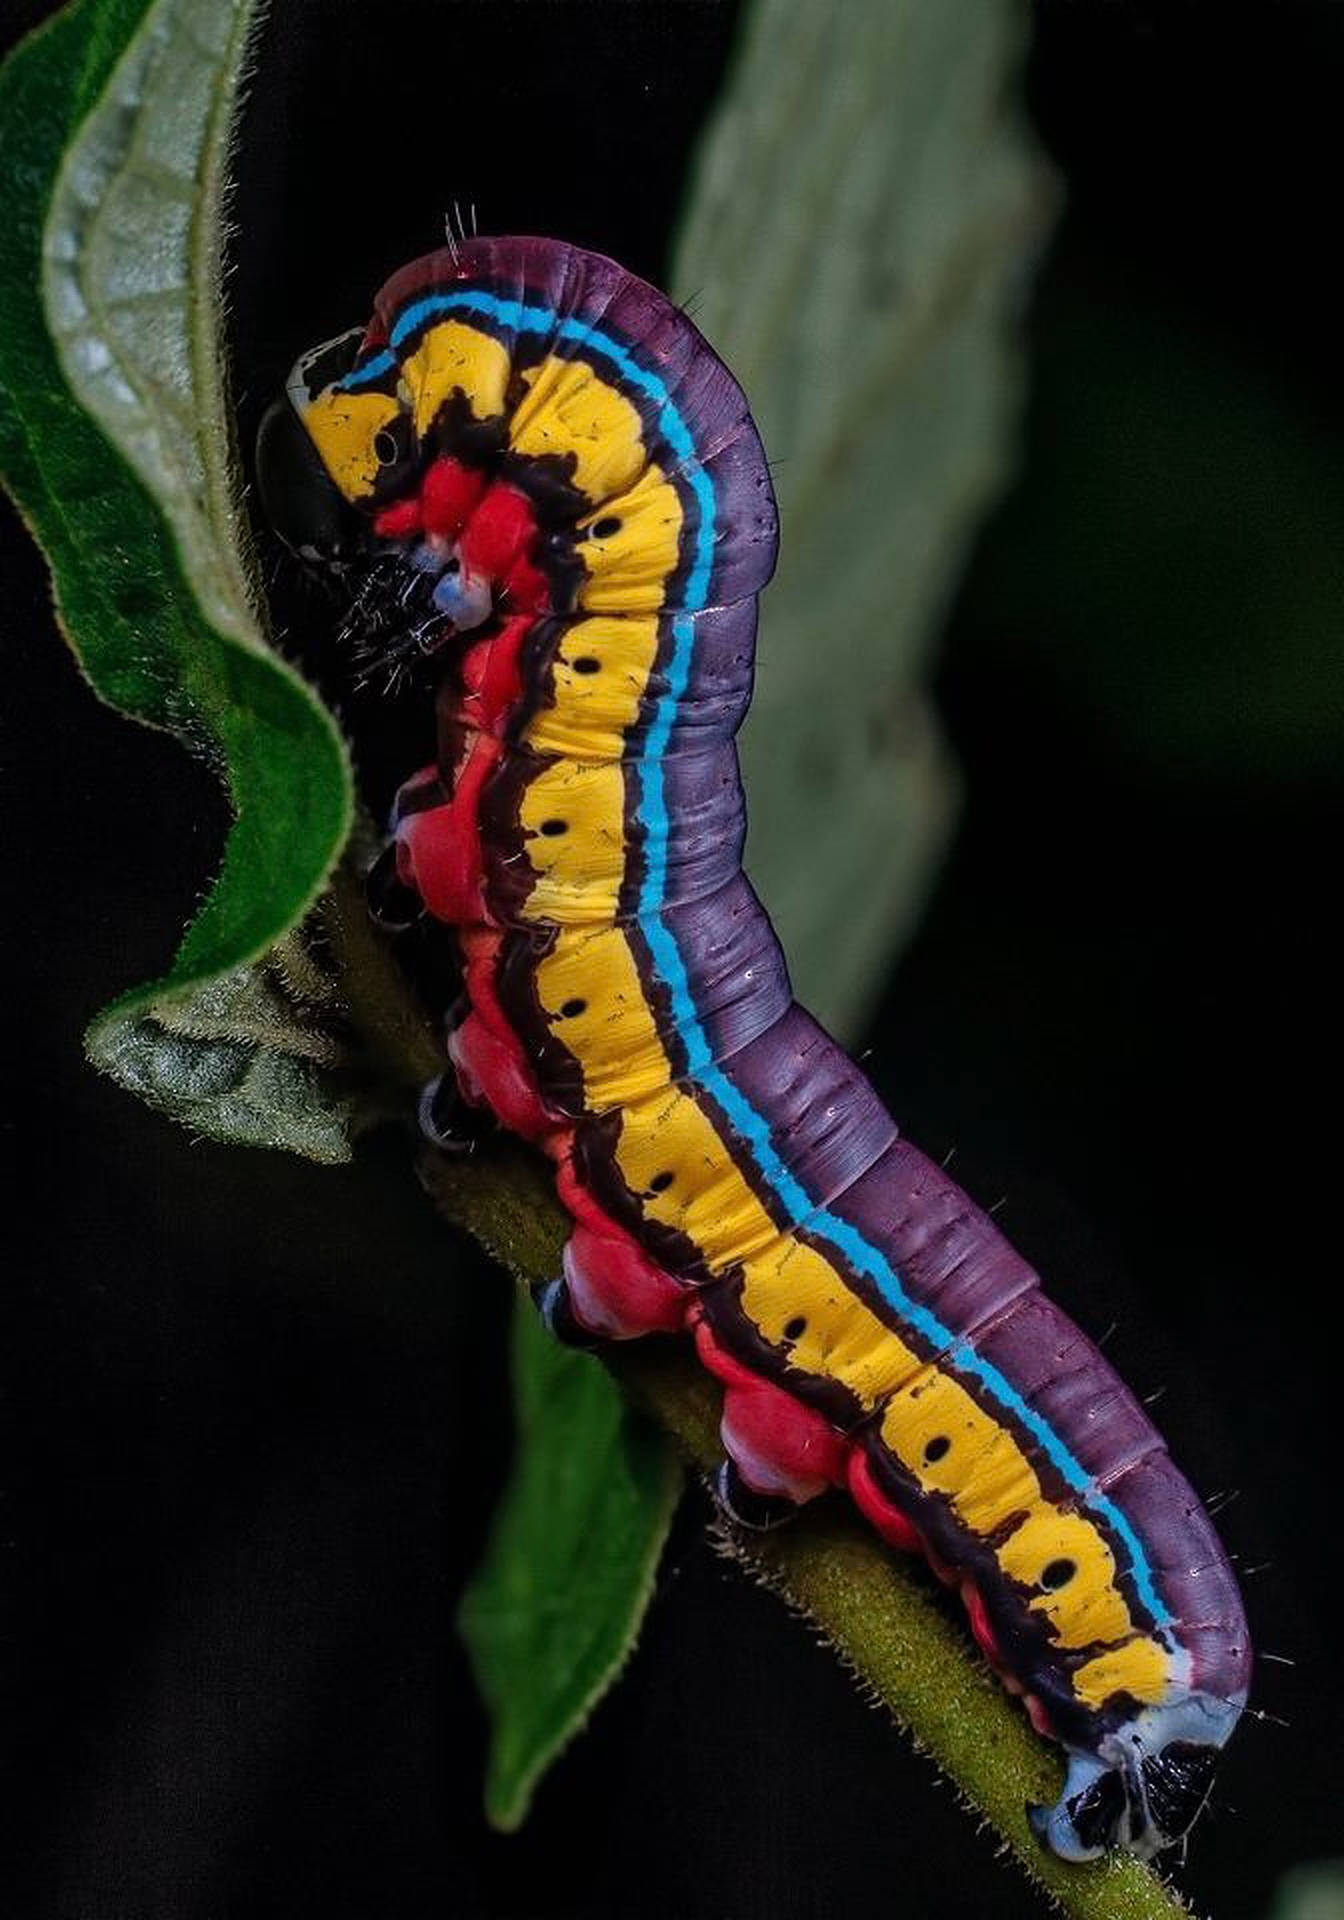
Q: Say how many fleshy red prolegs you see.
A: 4